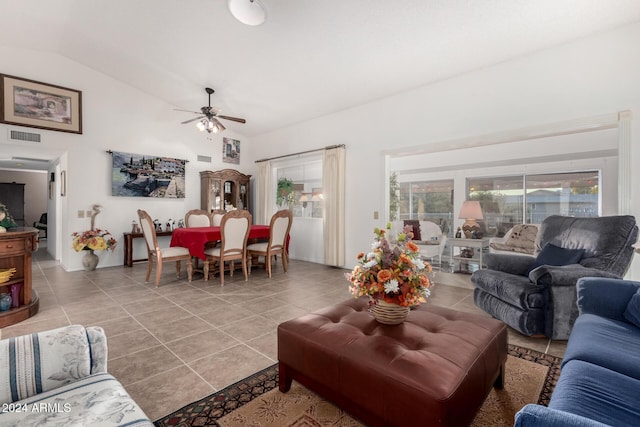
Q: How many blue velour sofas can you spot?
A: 1